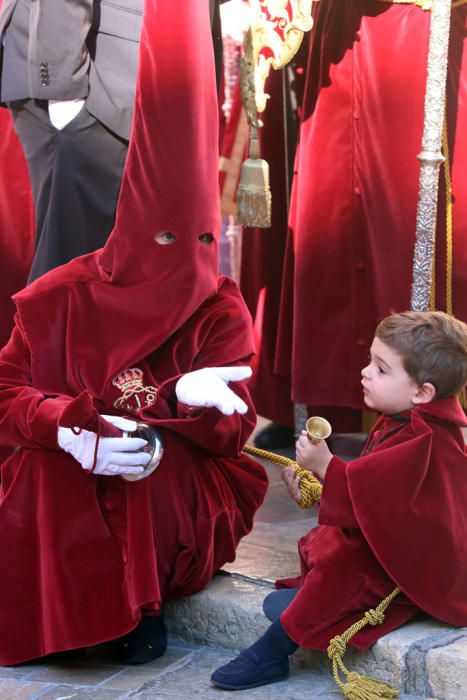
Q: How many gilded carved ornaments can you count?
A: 1